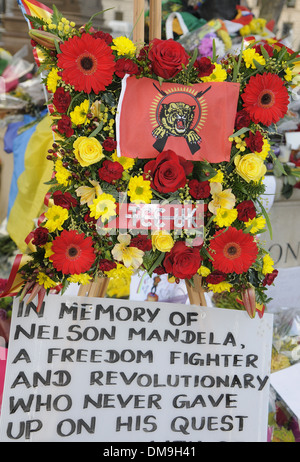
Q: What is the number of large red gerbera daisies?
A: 4